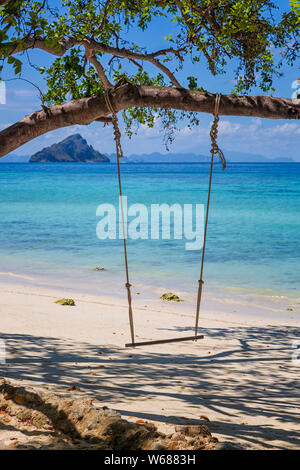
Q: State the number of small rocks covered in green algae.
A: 2